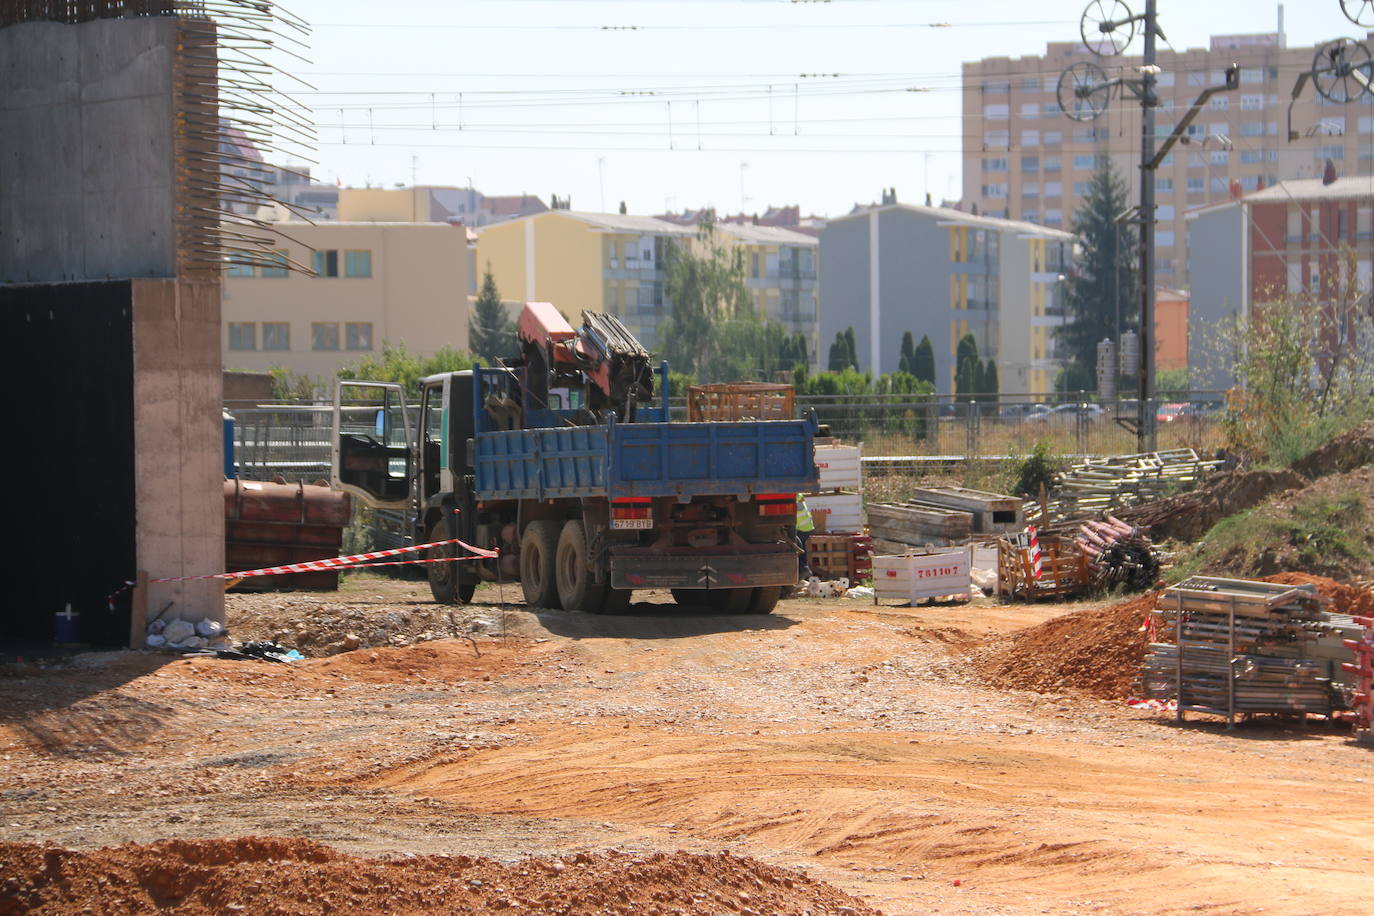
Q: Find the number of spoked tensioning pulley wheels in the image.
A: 4